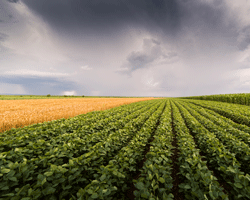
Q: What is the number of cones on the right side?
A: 0